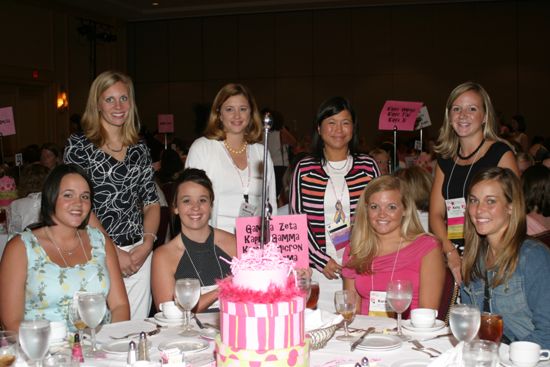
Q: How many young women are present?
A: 8